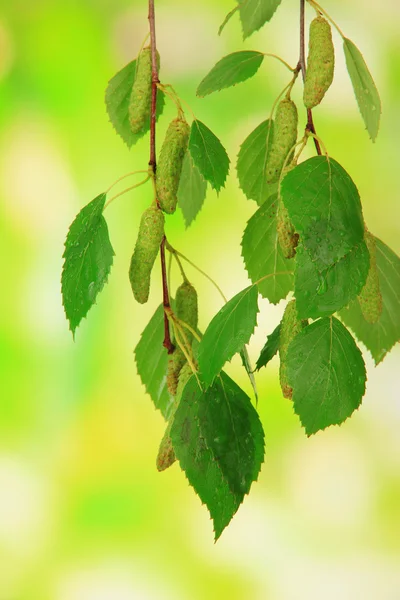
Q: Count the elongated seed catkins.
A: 10